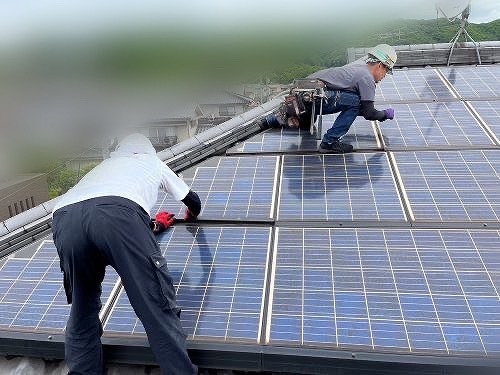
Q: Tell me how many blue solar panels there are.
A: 11